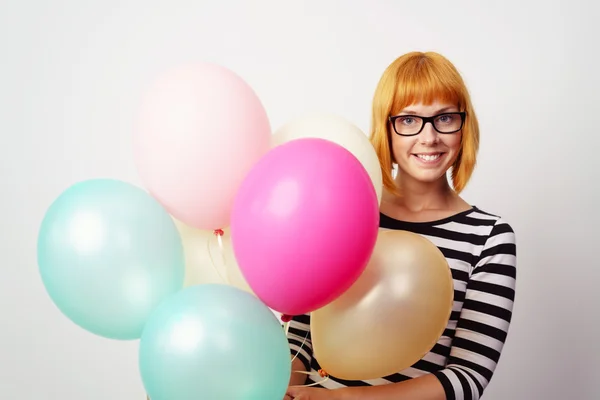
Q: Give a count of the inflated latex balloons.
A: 7